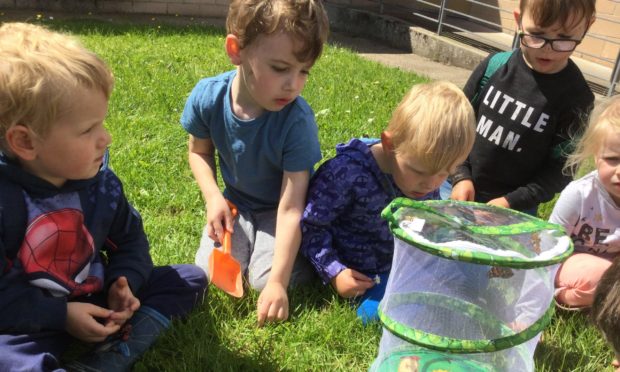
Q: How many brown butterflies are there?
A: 2